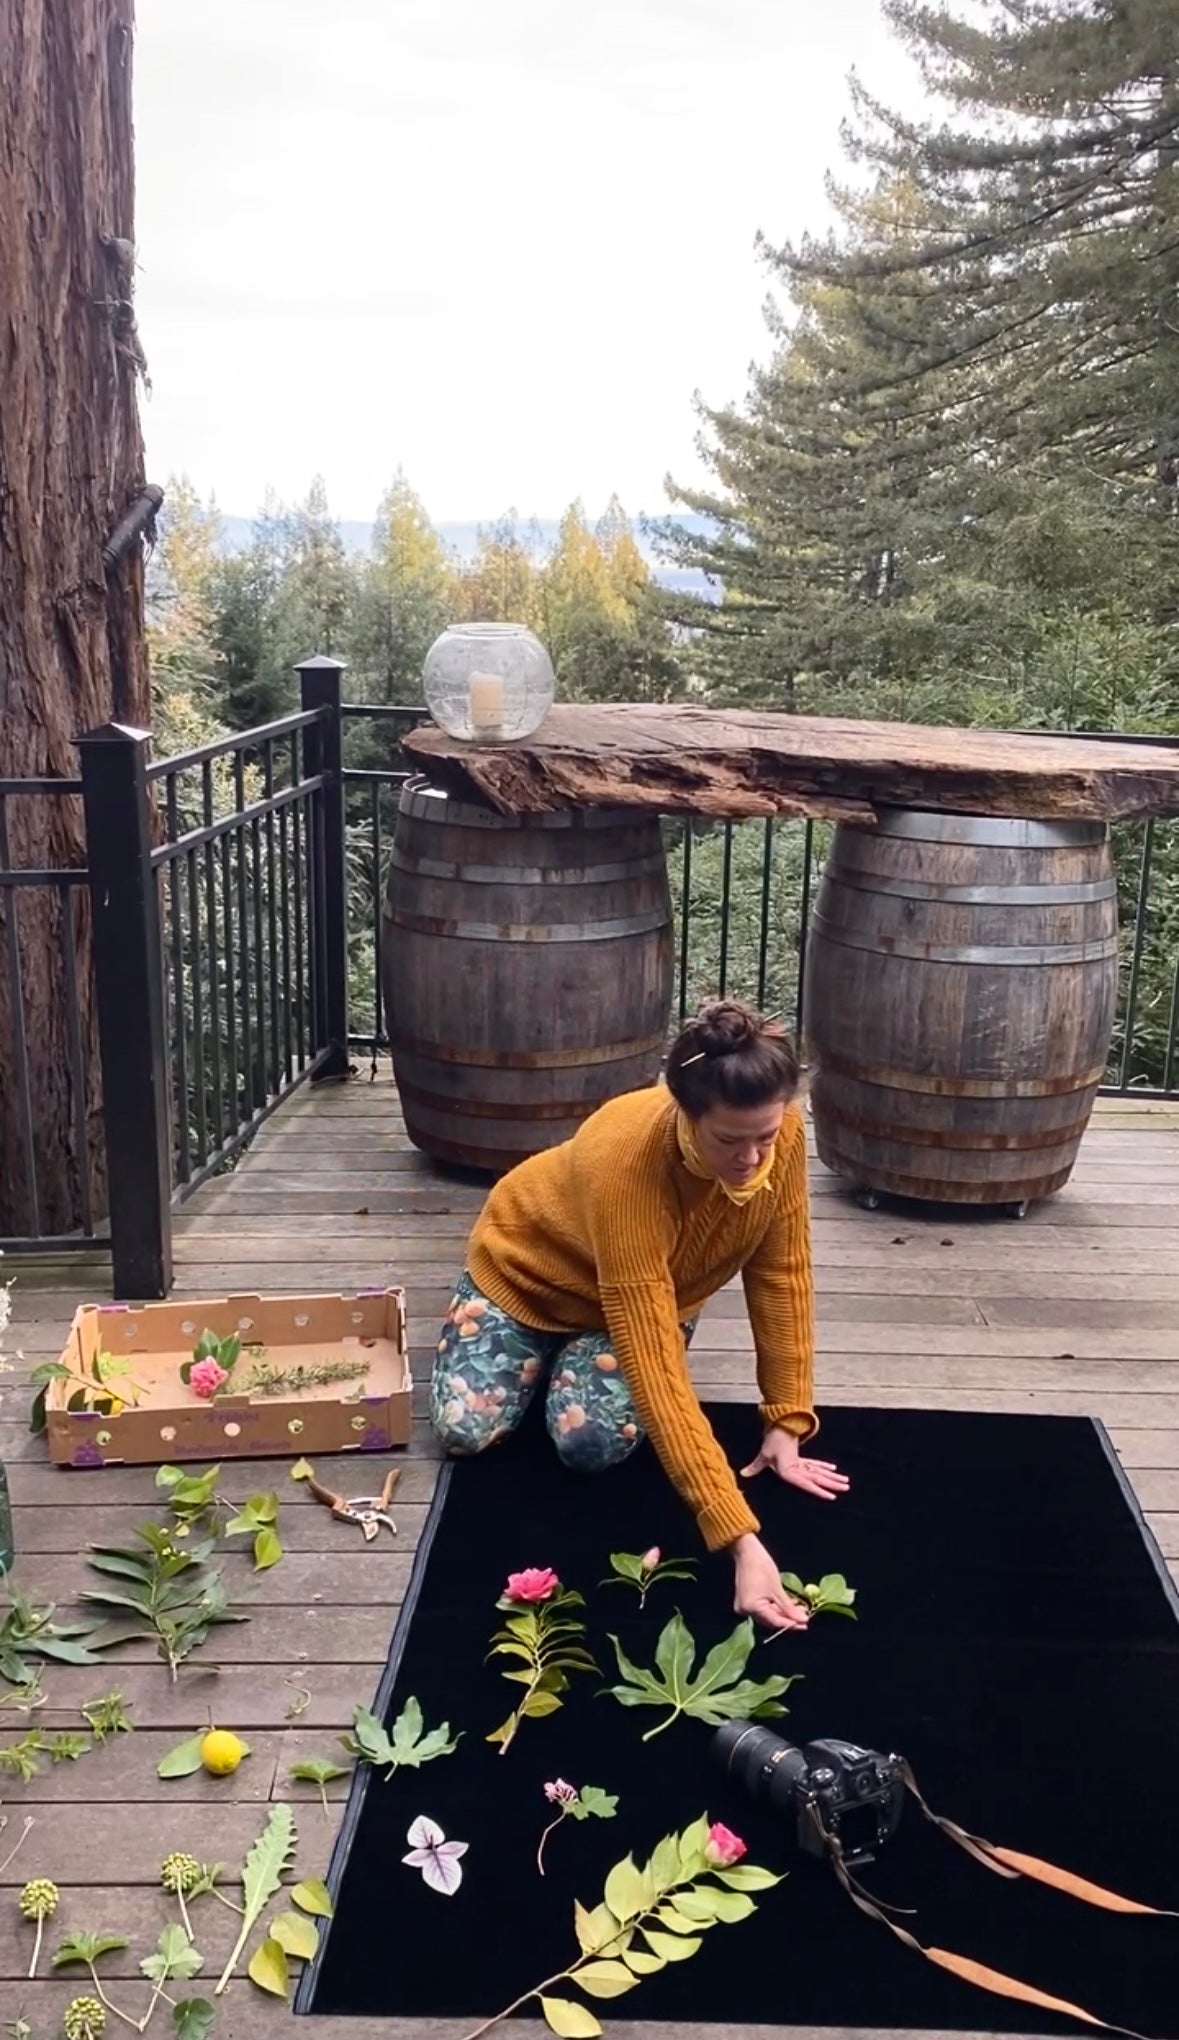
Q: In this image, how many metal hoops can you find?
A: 12